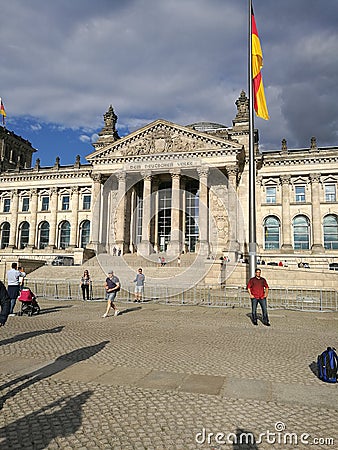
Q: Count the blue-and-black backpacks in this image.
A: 1